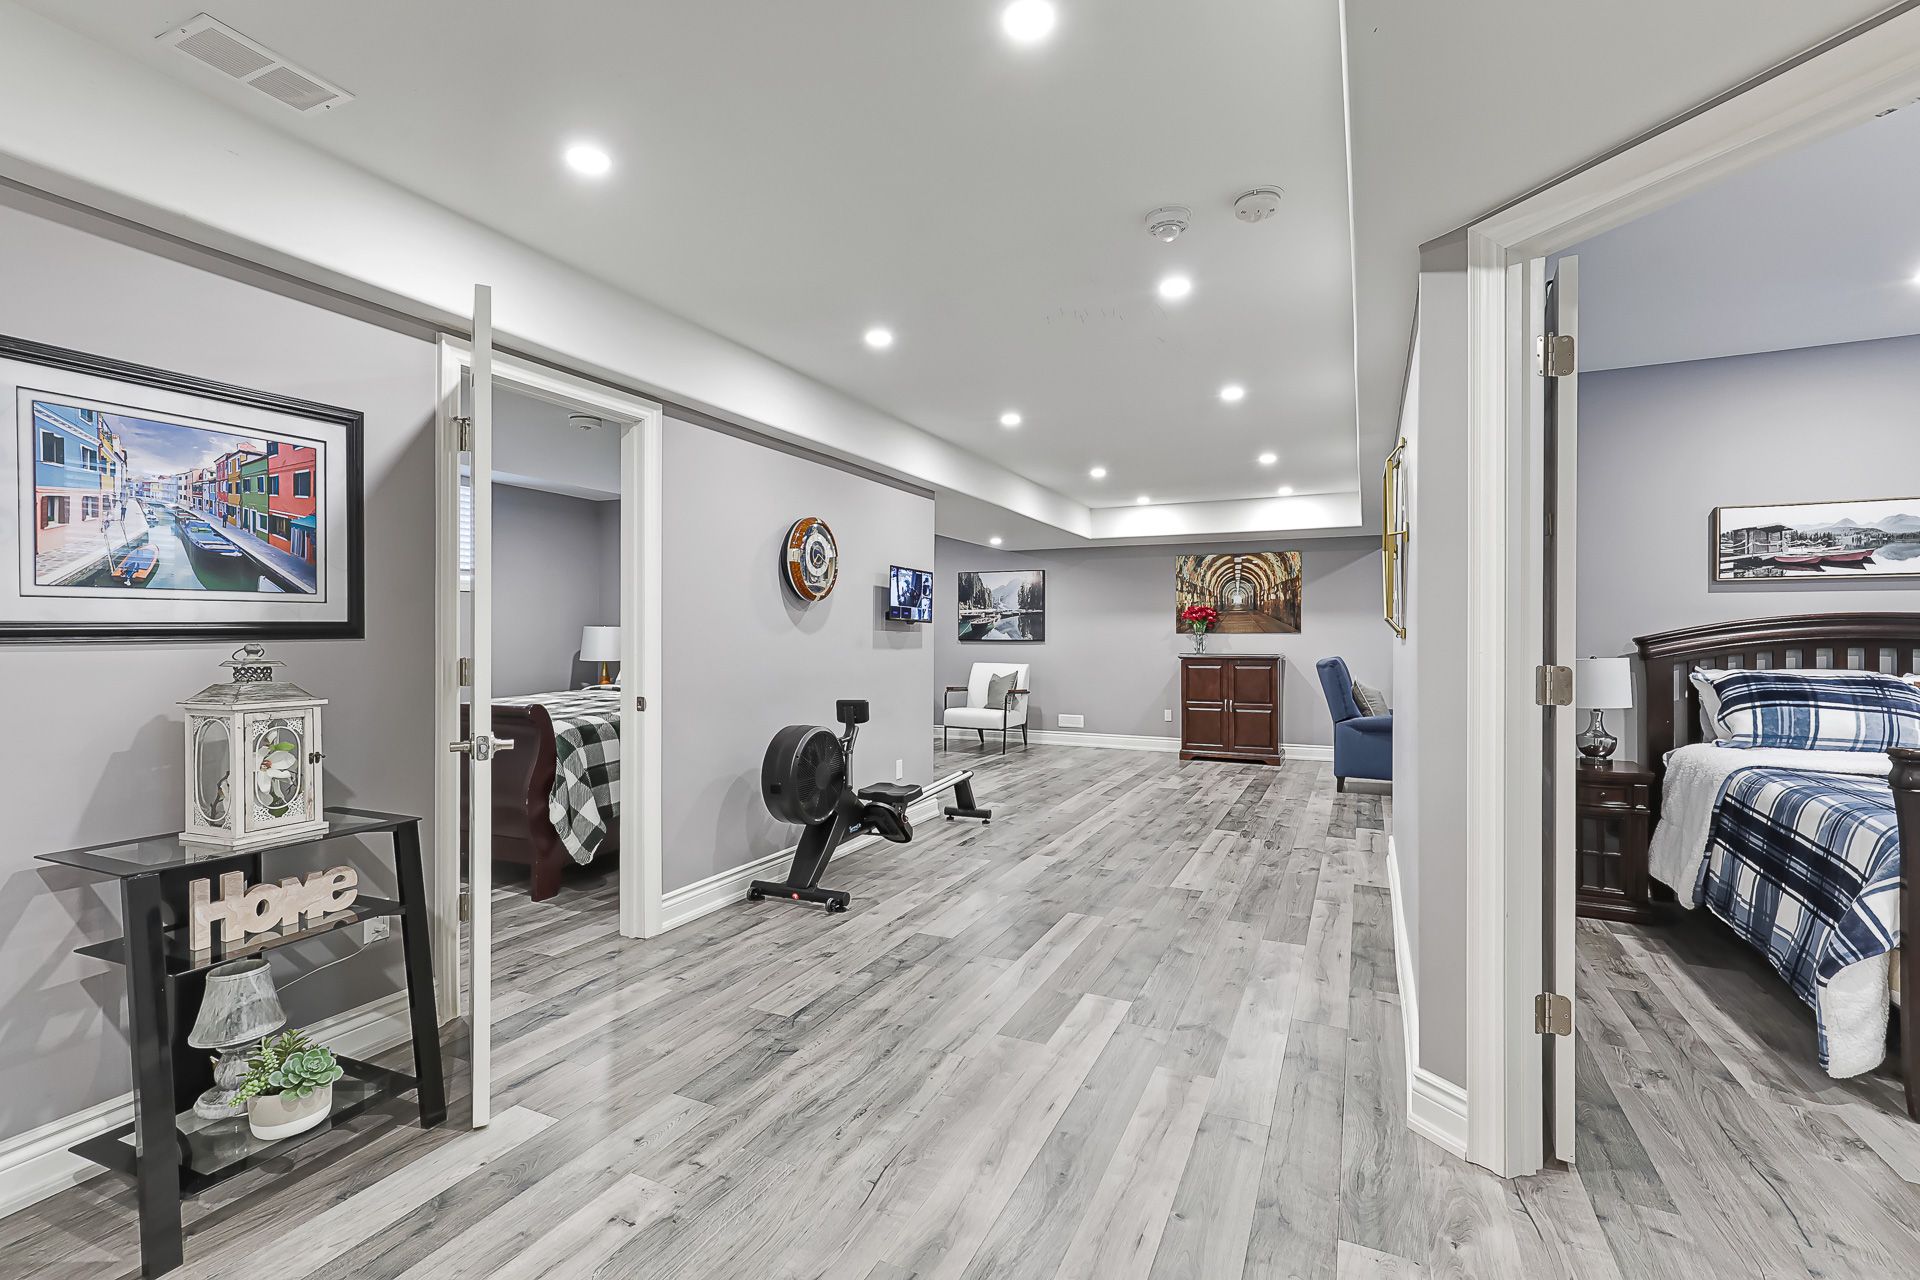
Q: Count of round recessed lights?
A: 12